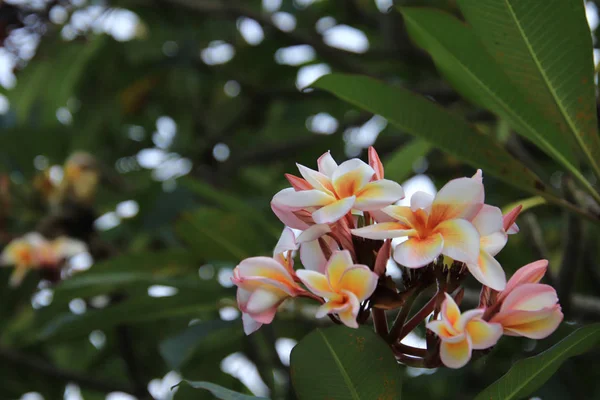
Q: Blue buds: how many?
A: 0